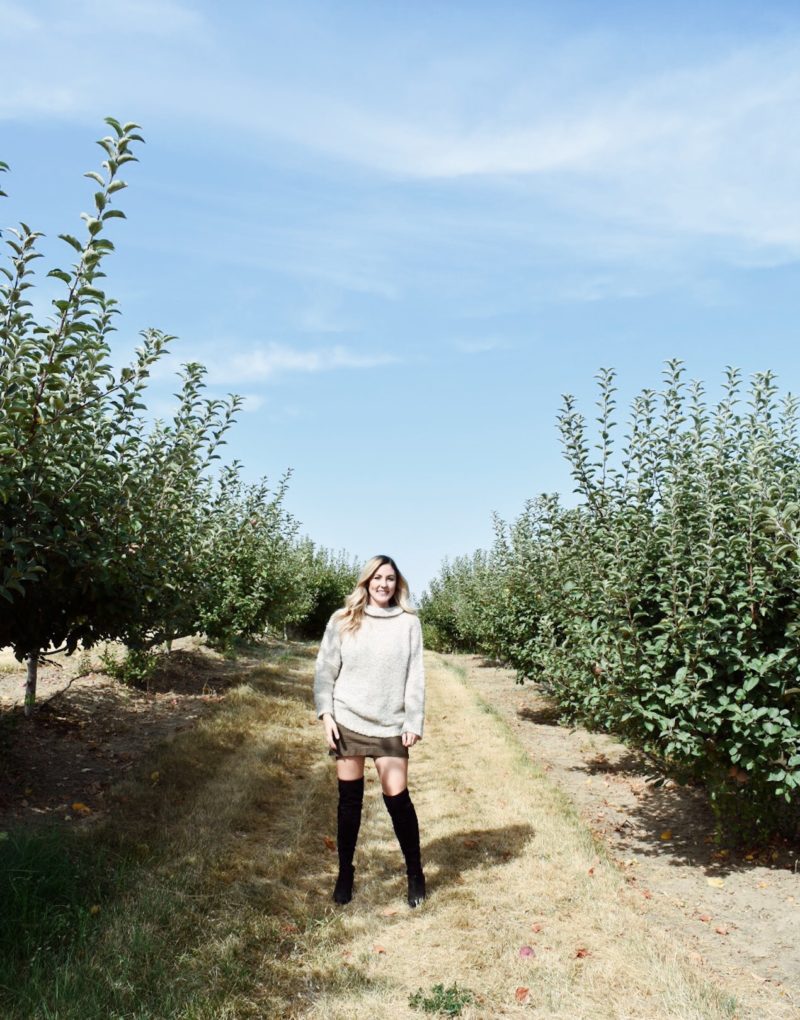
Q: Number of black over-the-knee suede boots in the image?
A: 2